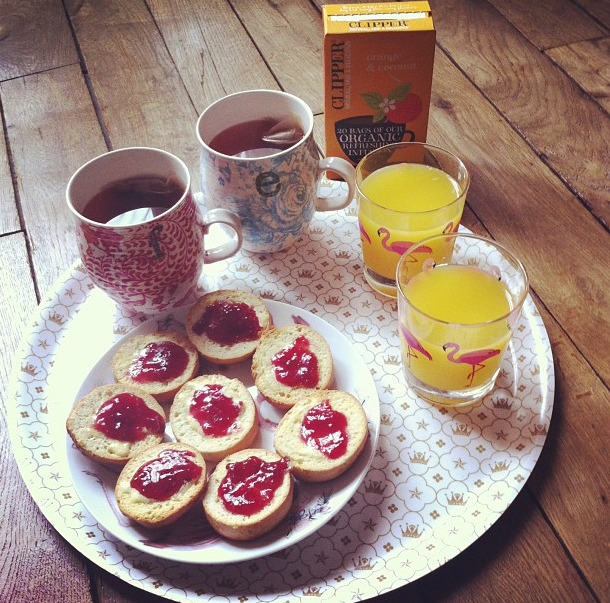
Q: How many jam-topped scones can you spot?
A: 8